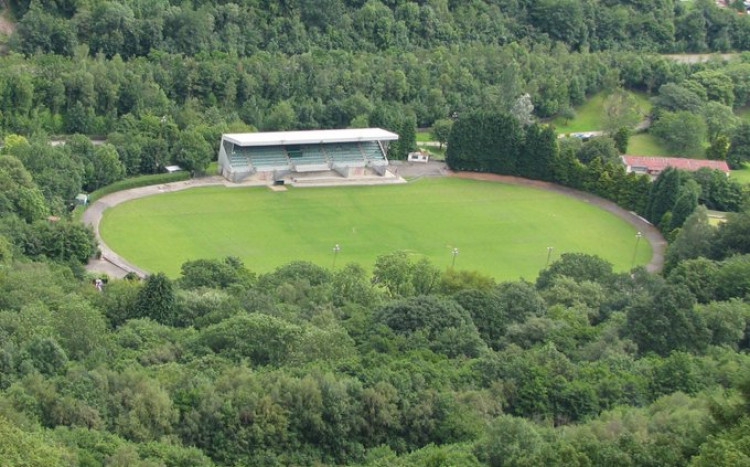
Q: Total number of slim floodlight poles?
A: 4